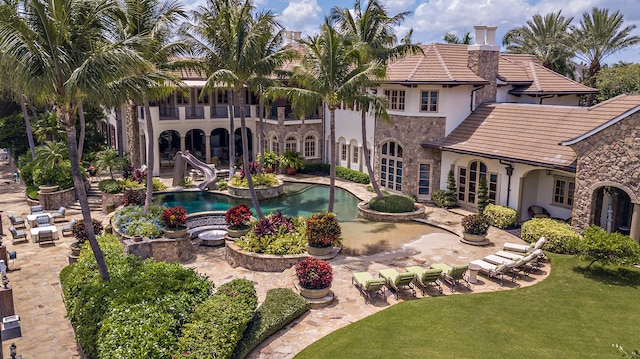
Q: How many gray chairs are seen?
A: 7